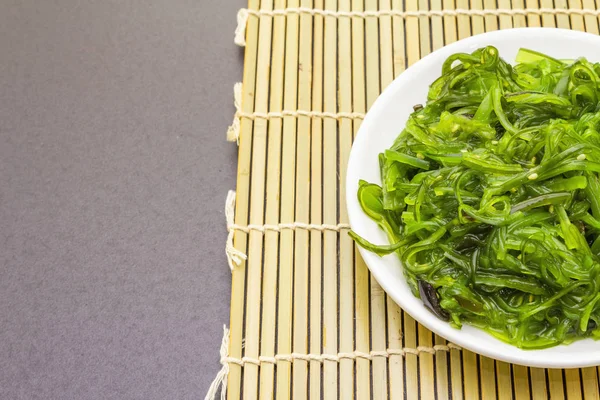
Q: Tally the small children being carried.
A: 0